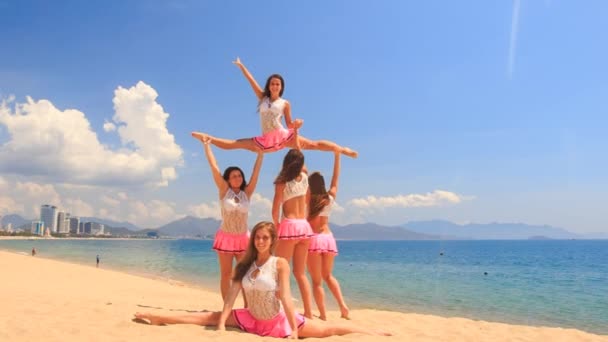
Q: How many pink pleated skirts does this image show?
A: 5